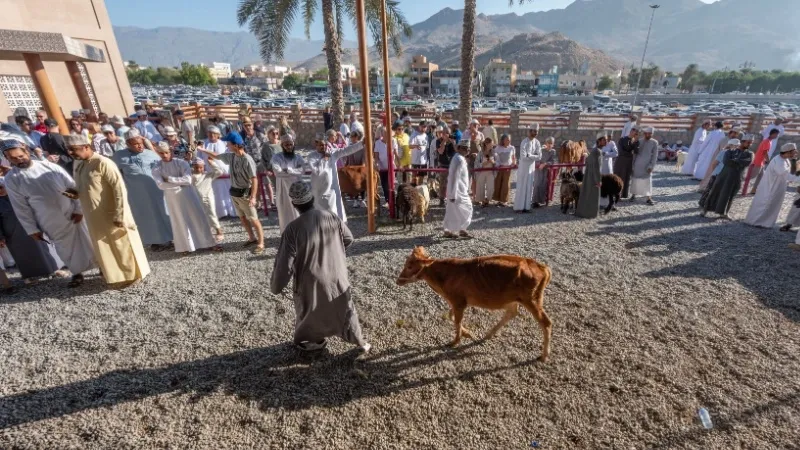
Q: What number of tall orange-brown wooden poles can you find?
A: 2